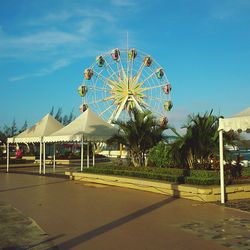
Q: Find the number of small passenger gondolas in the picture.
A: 11